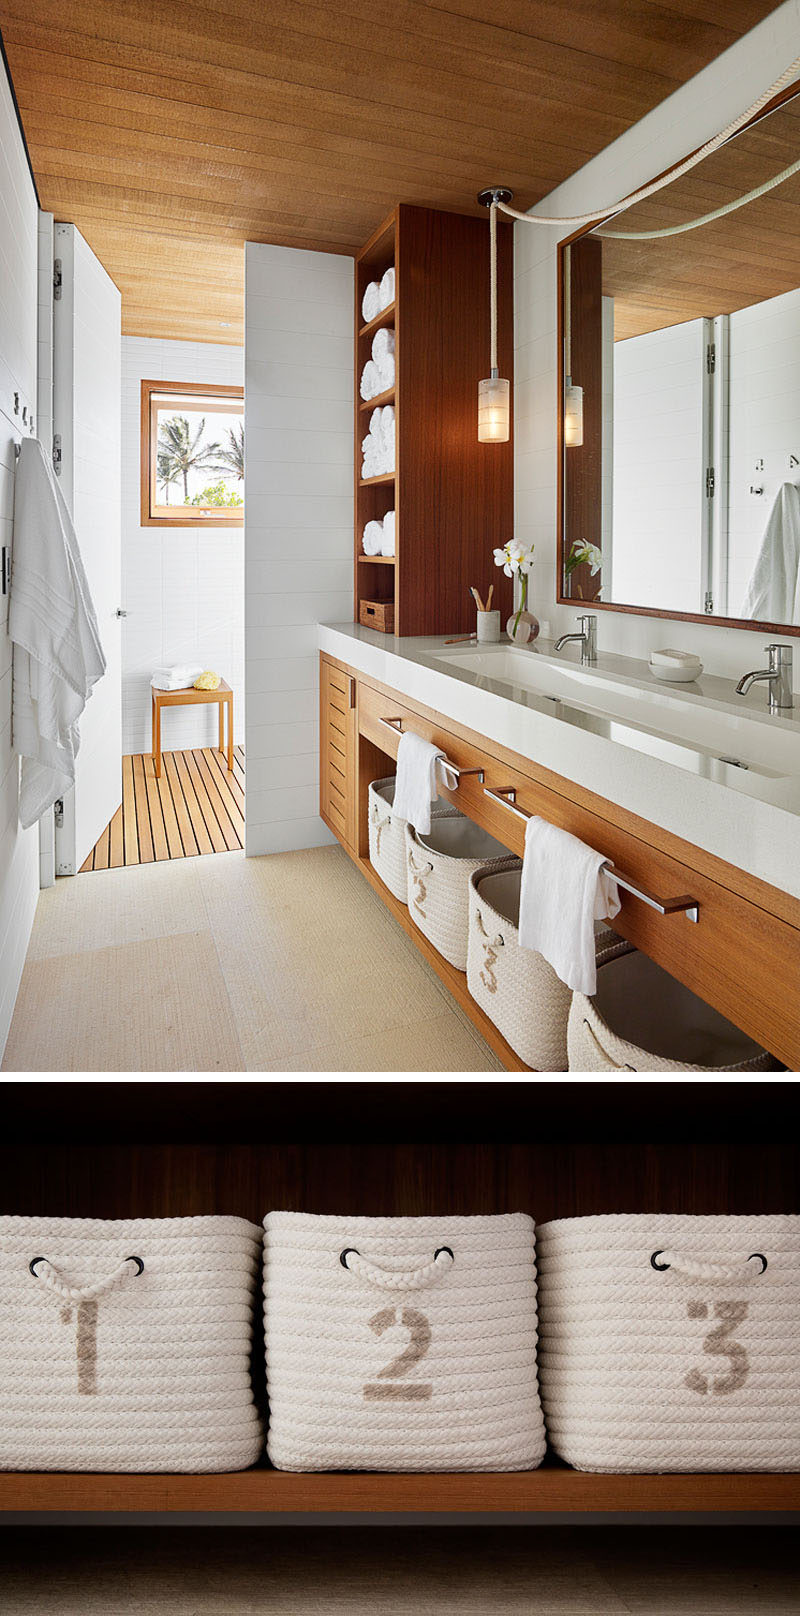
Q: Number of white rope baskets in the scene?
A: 7